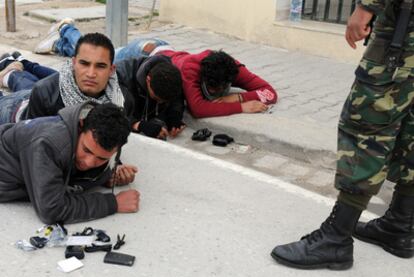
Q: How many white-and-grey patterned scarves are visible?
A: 1